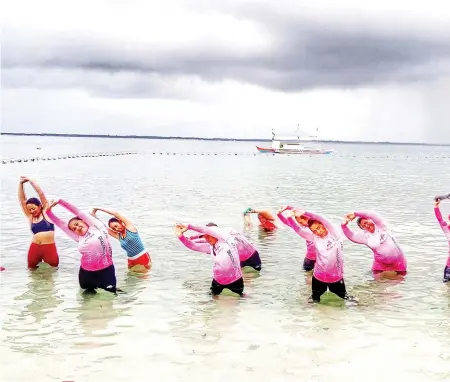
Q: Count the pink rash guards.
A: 7